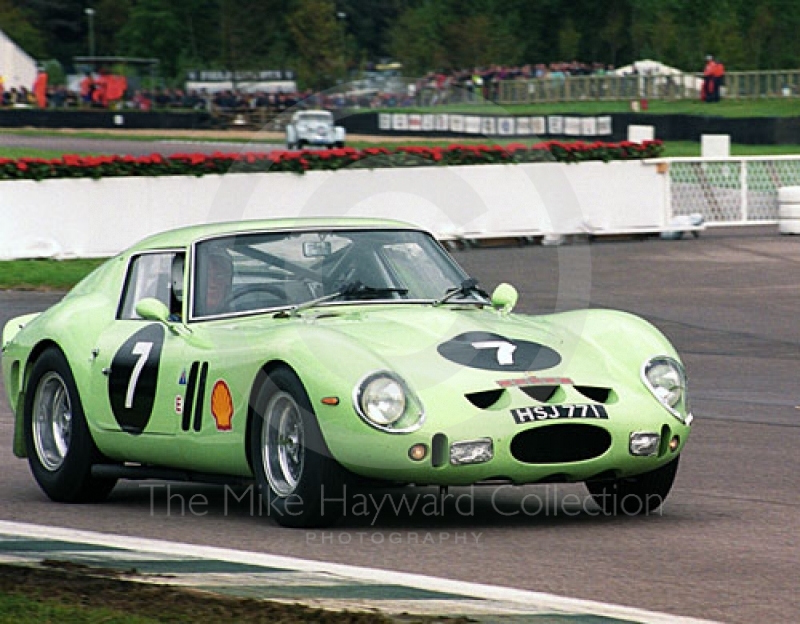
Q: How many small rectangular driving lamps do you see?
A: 2